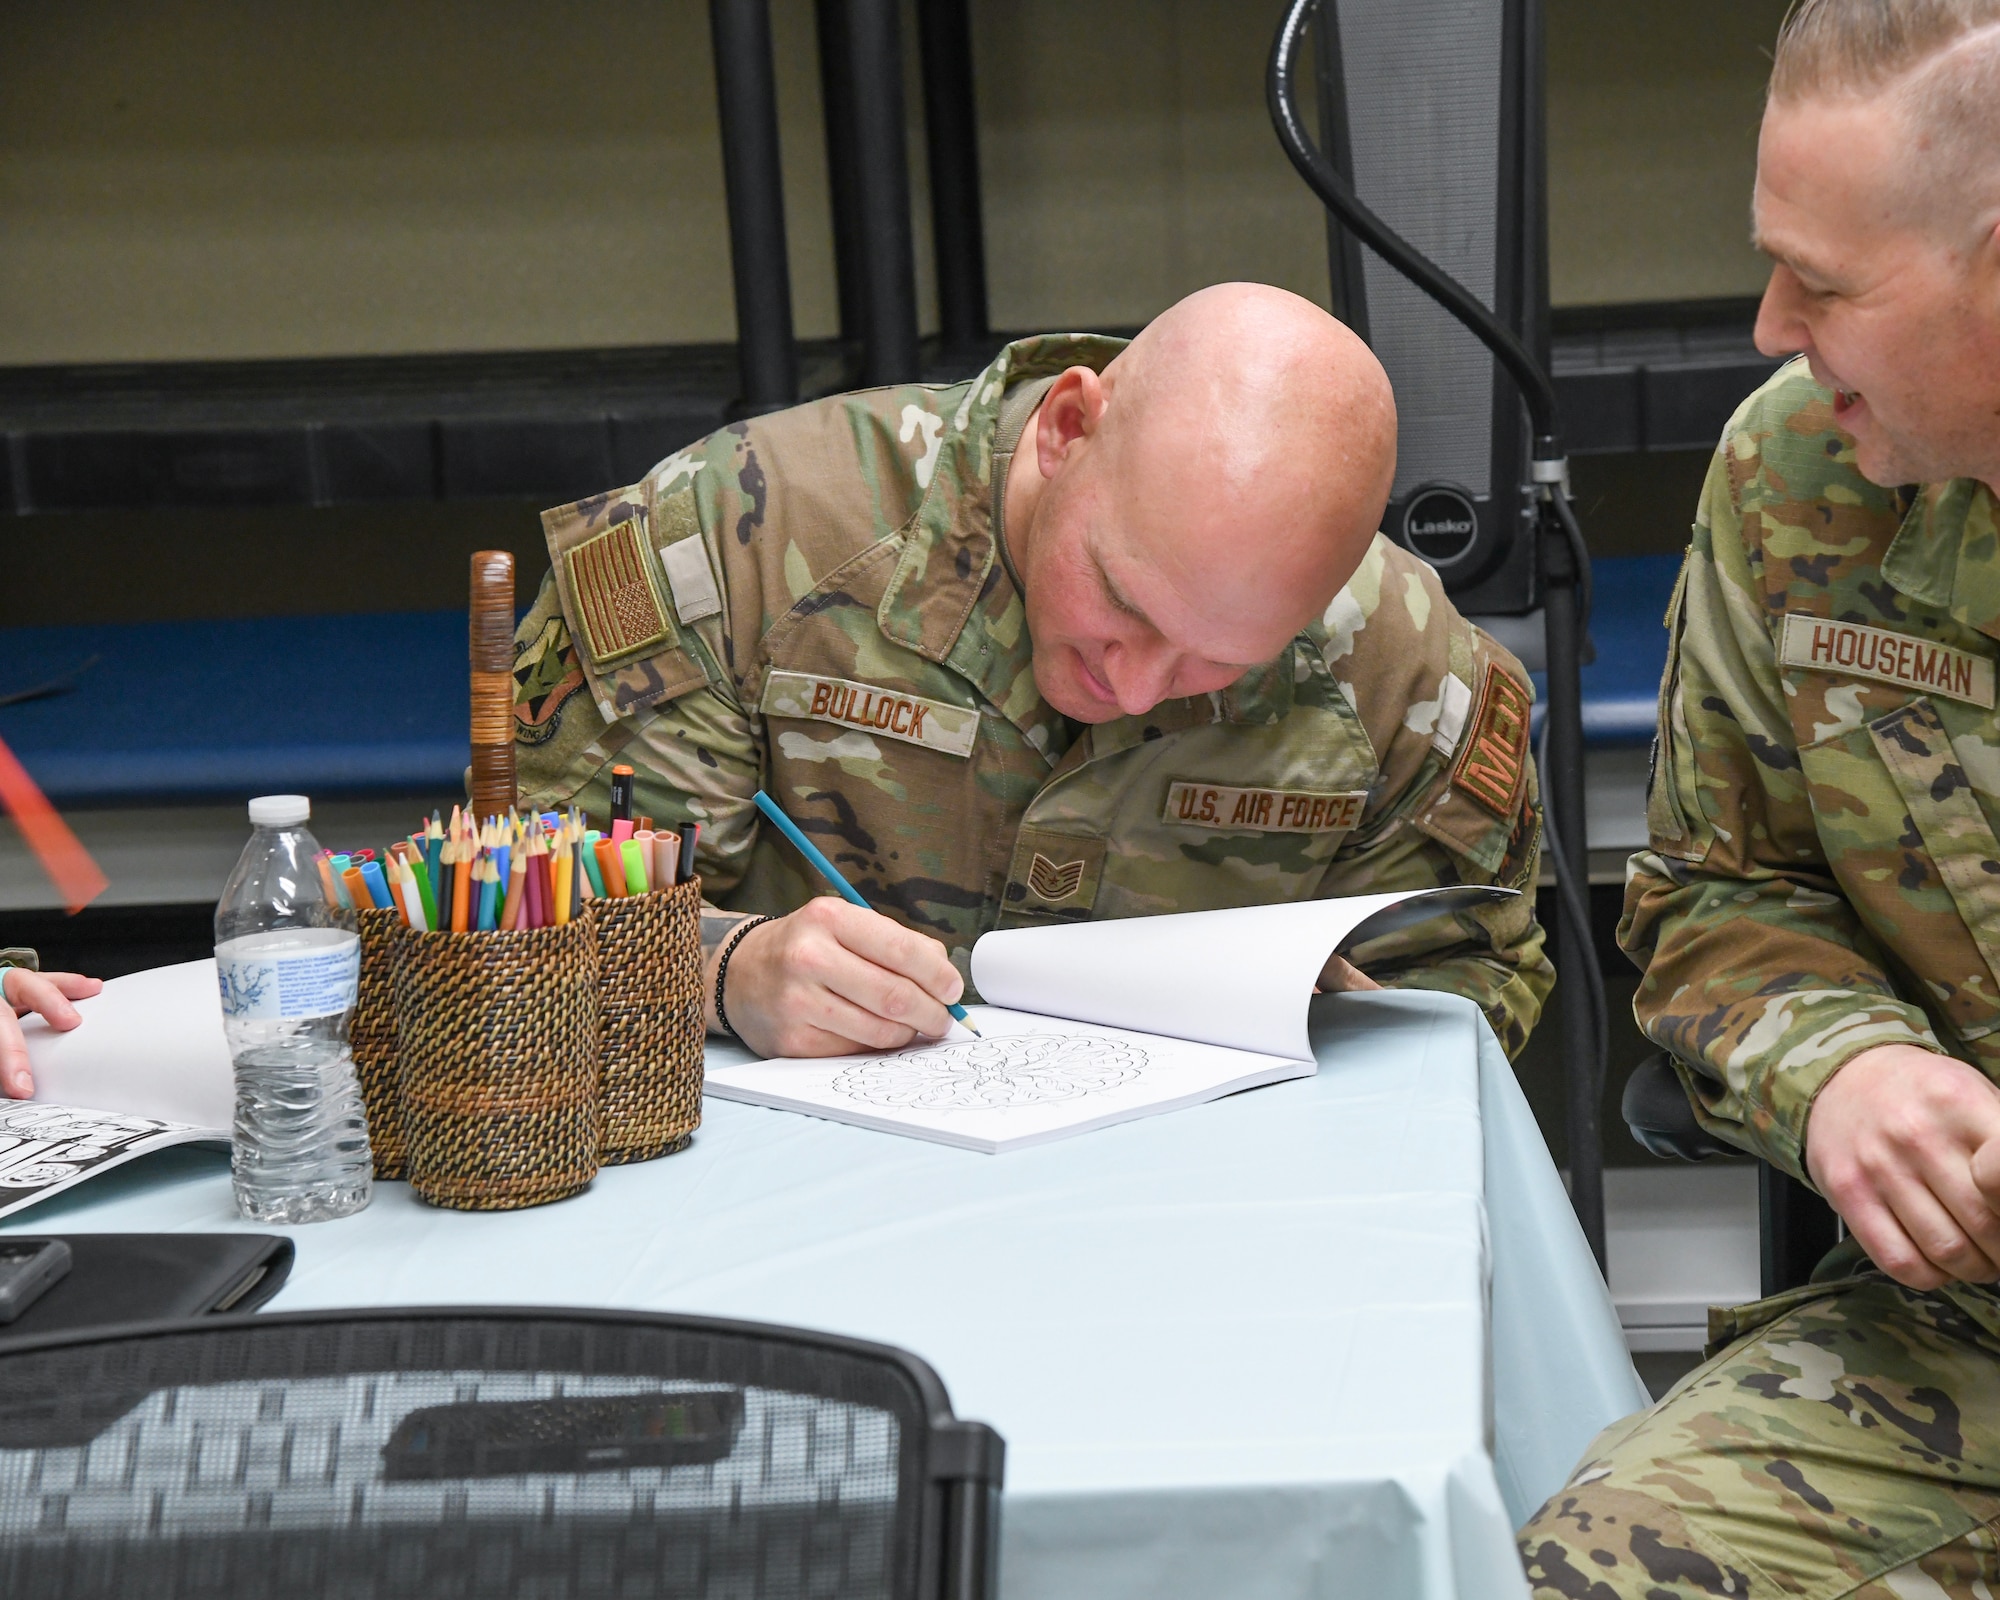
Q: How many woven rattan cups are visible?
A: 3